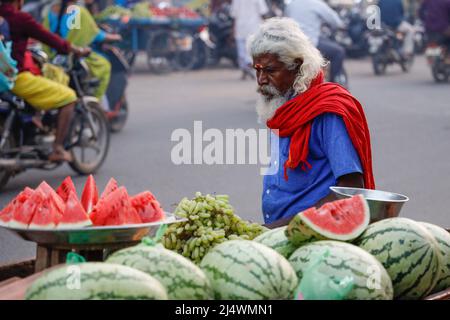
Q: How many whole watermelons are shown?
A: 7